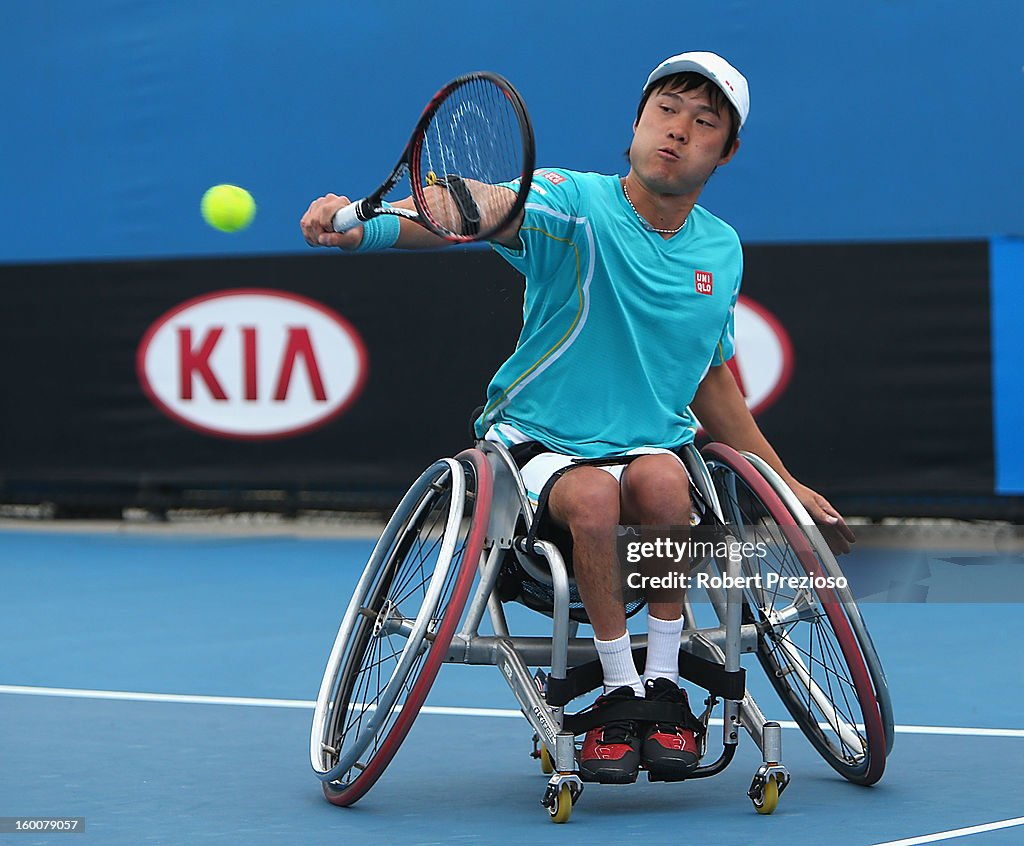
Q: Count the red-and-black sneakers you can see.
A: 2